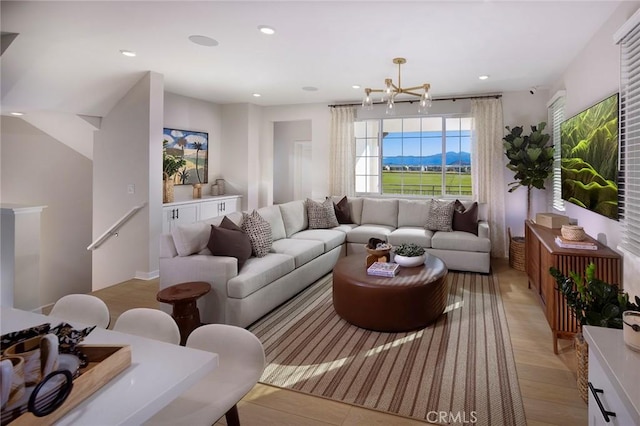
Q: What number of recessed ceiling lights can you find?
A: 6